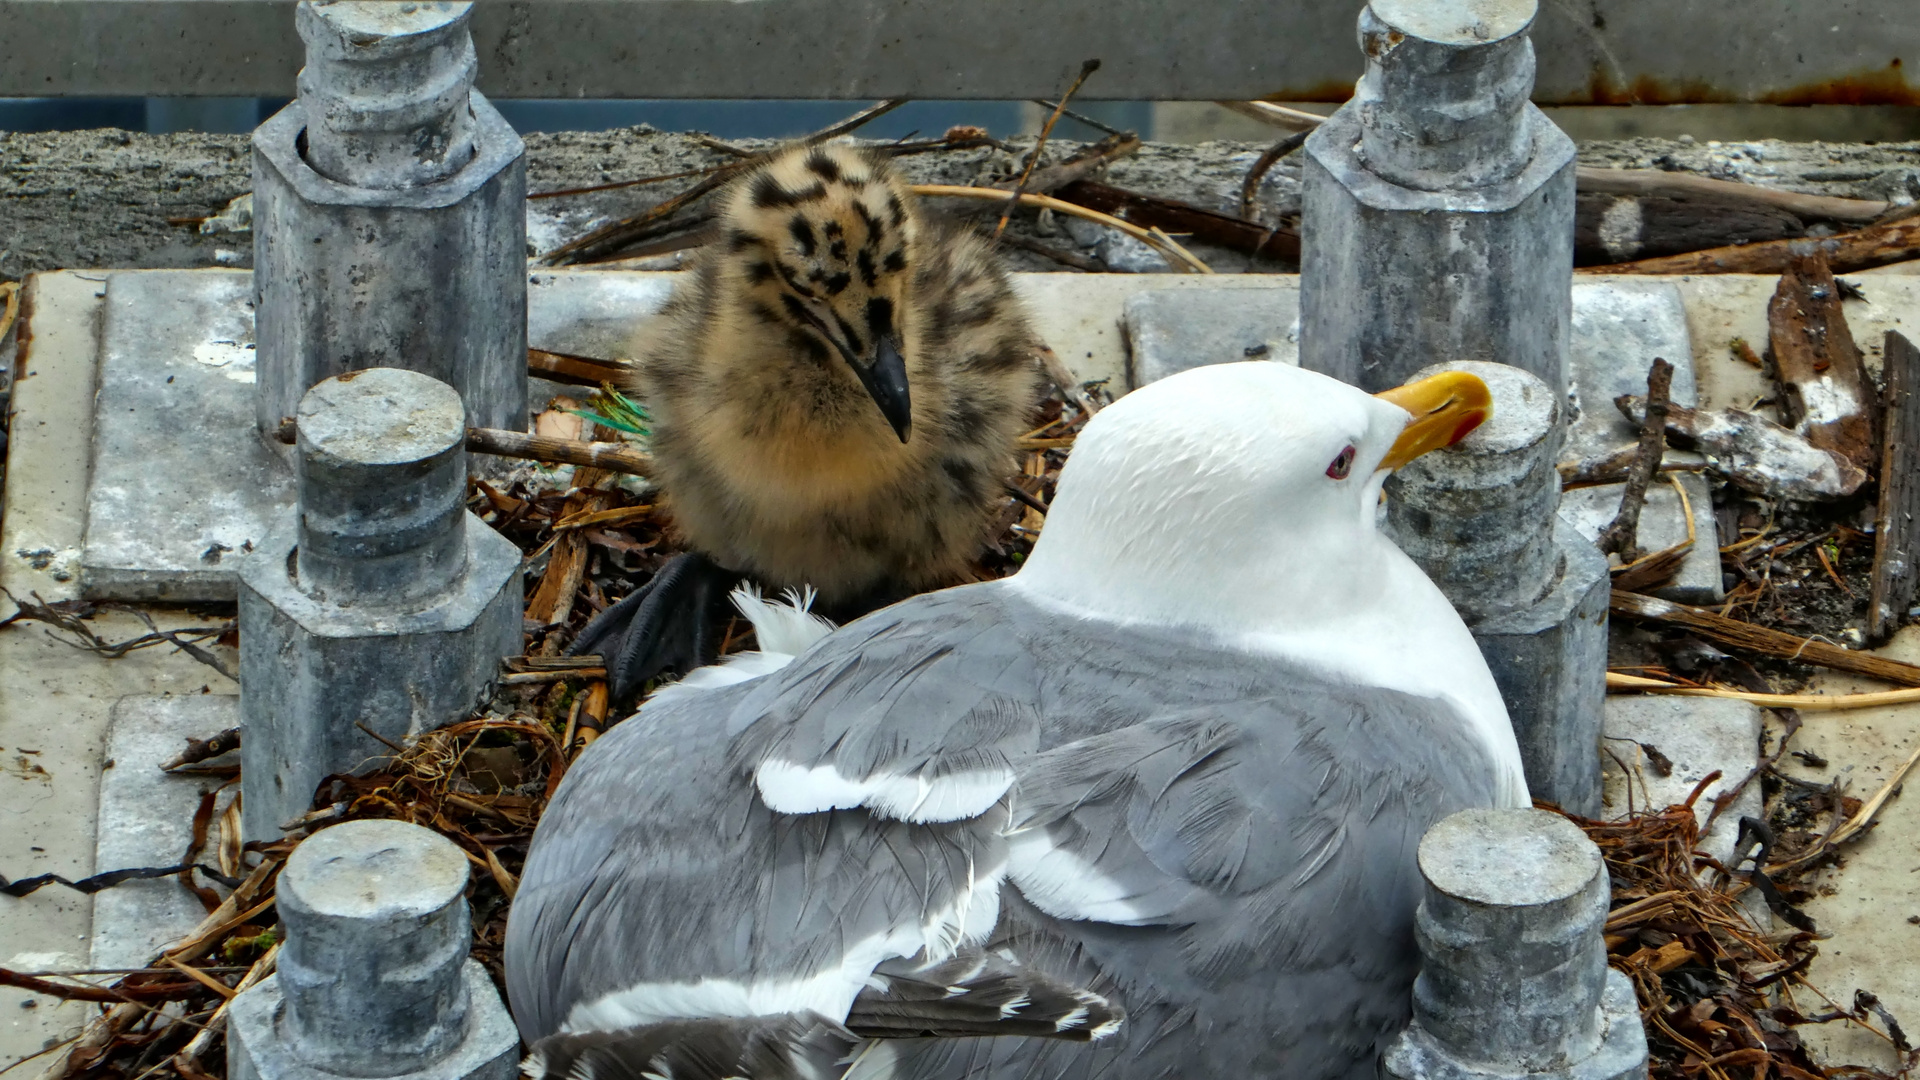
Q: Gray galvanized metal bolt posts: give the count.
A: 6